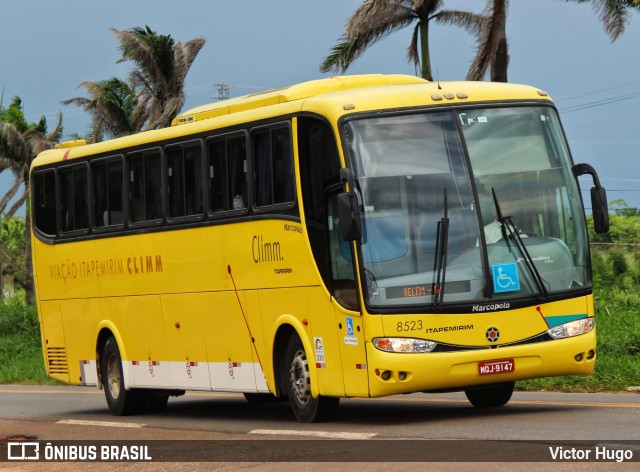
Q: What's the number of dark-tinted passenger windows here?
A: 7